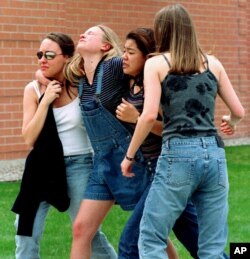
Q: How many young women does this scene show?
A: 4